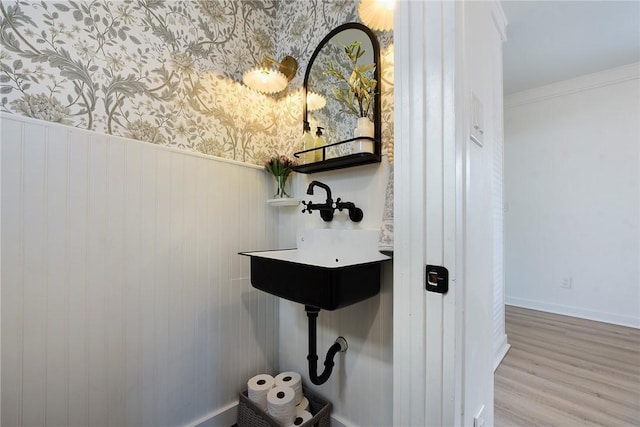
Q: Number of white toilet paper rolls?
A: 5